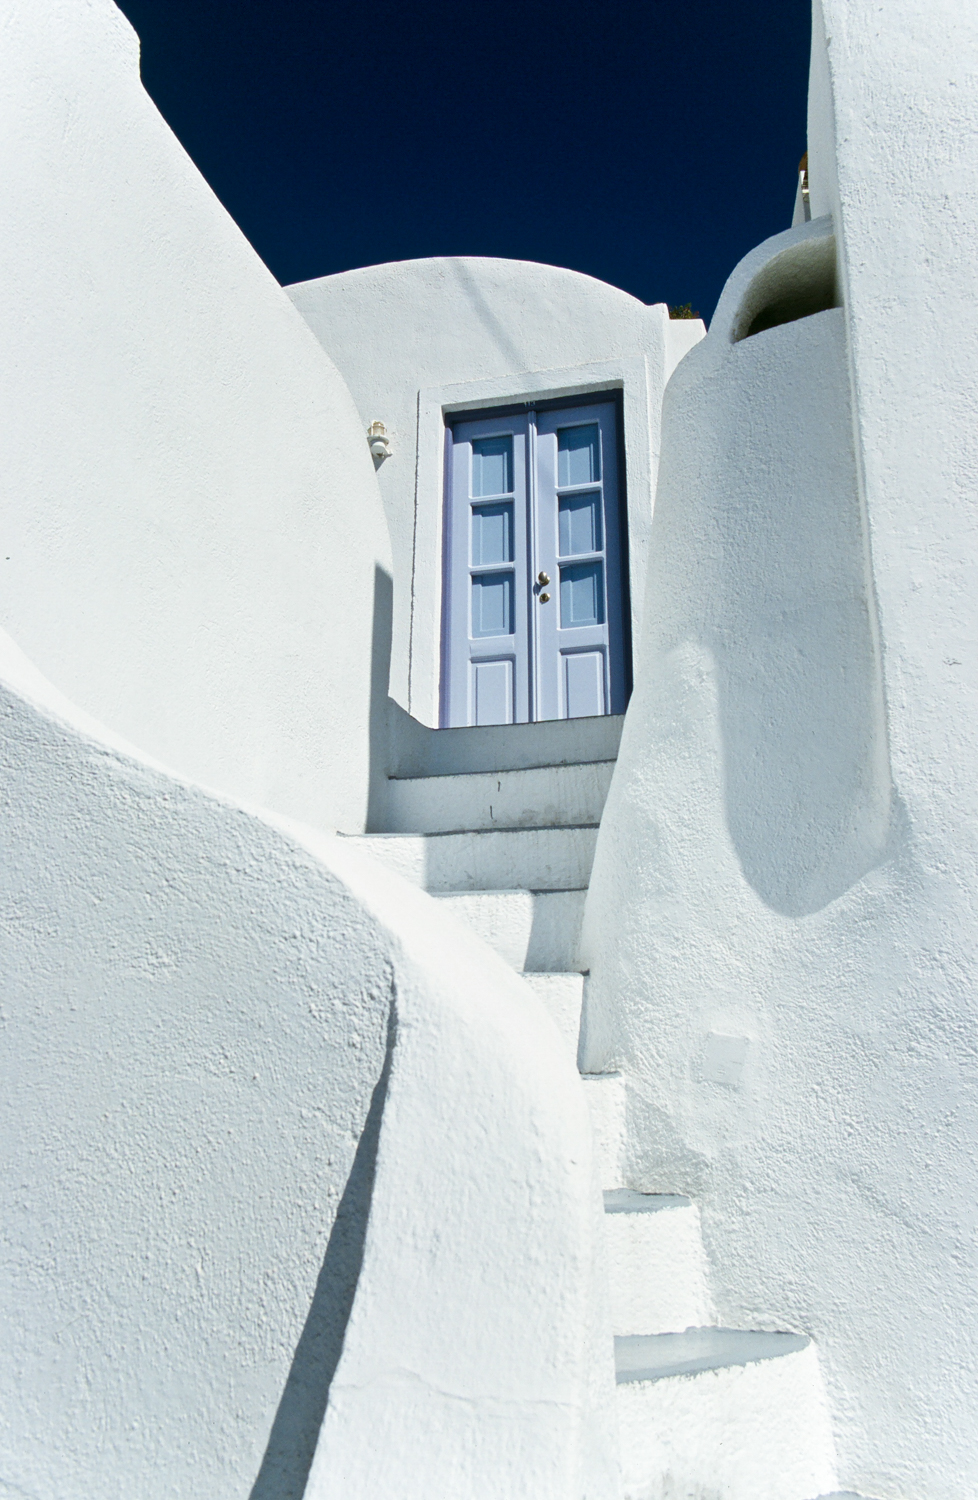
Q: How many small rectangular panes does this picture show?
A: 6